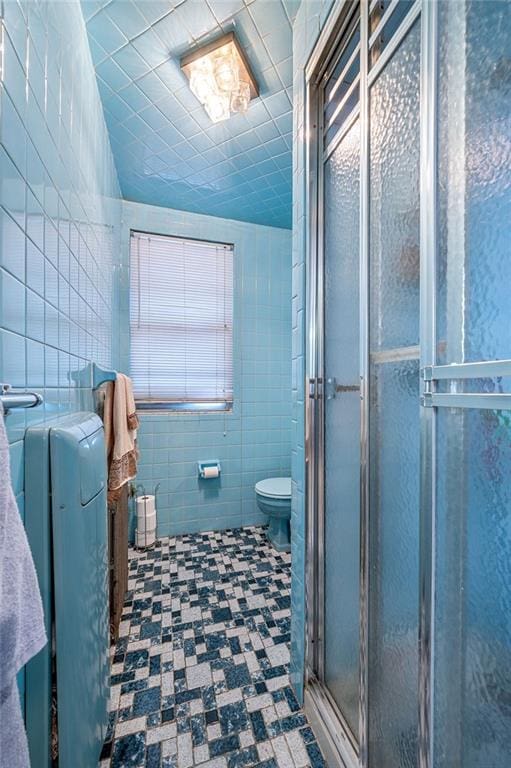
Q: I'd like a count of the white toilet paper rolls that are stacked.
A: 3